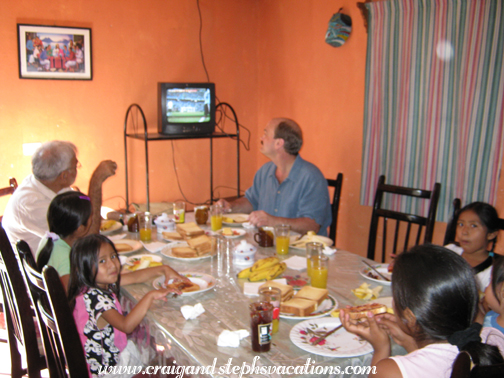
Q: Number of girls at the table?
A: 5